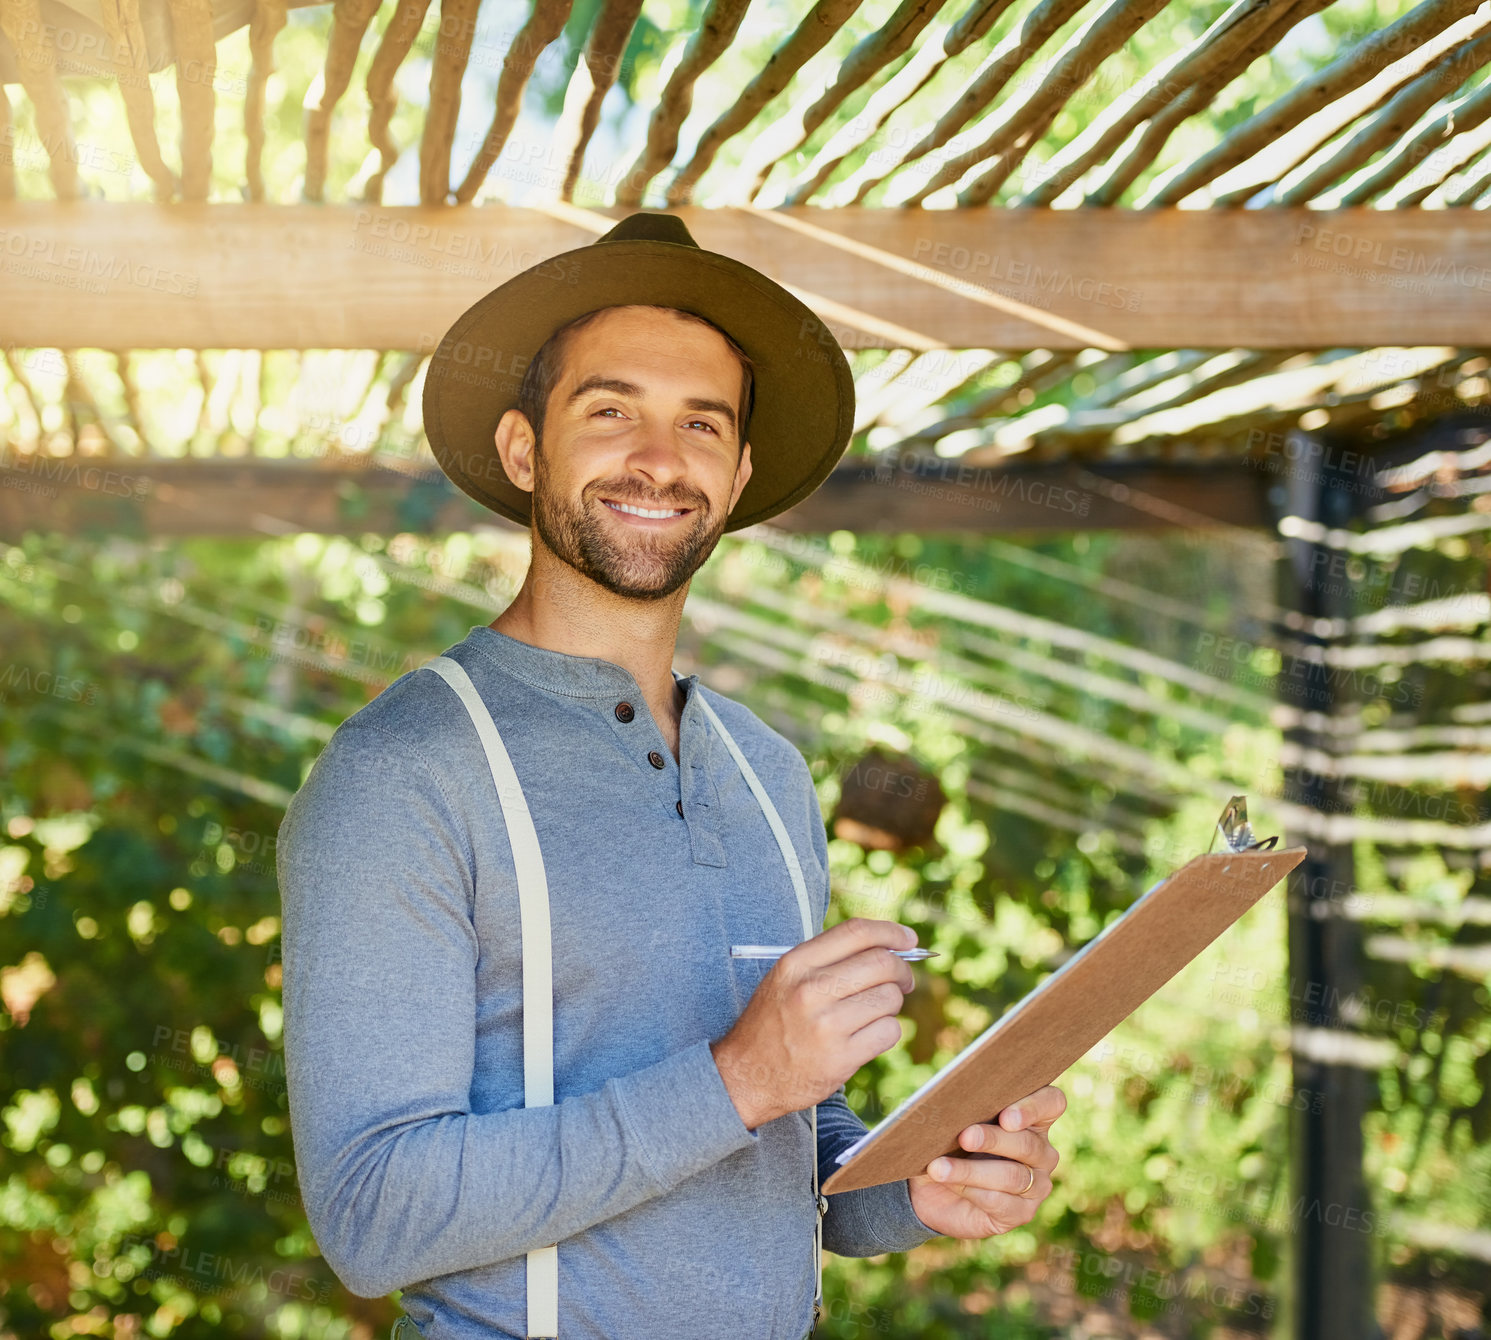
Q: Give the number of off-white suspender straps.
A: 2